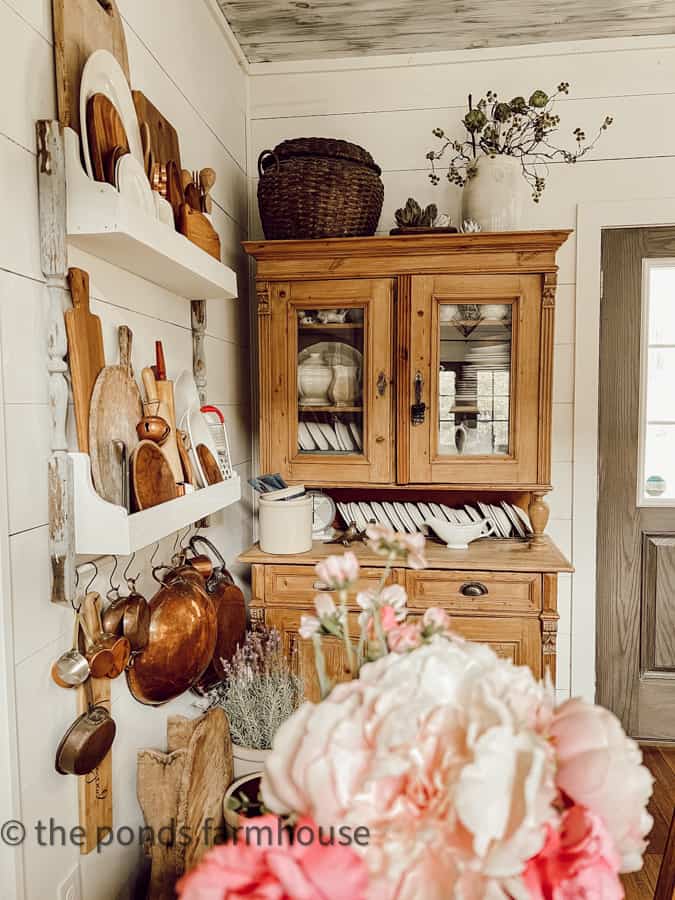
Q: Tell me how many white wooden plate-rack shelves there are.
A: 2